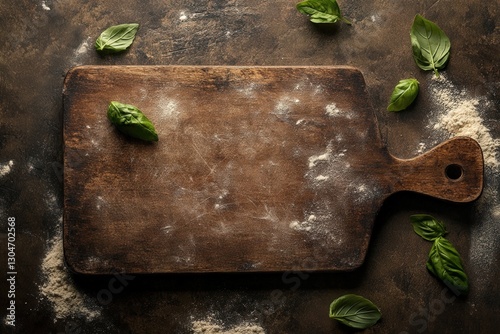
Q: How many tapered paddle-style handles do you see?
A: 1